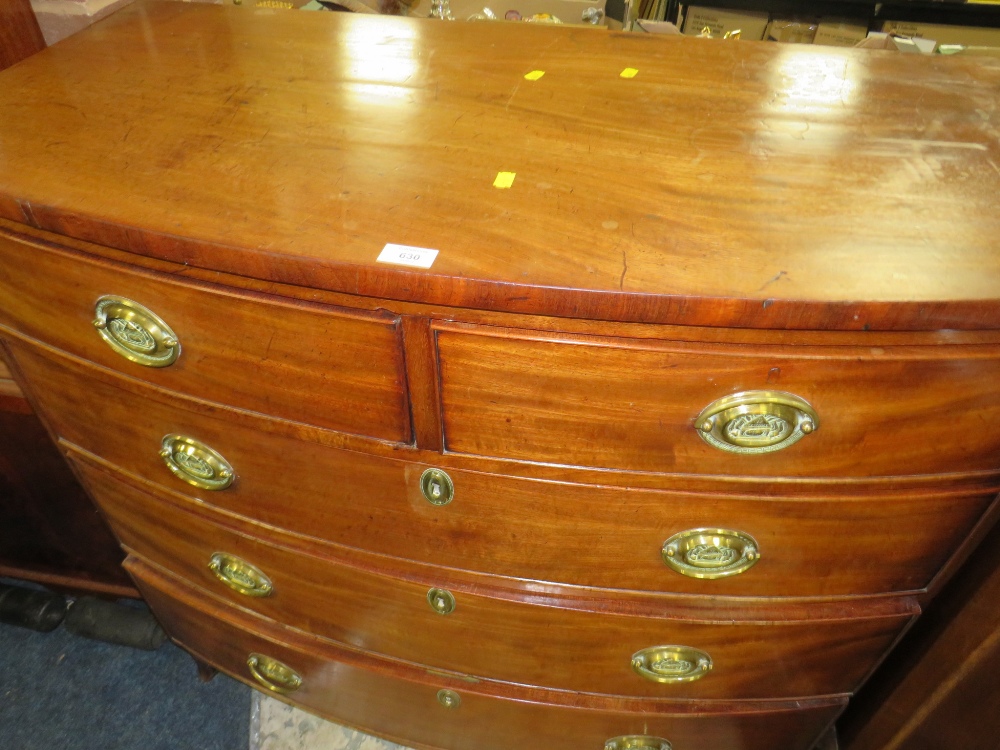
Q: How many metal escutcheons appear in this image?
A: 3